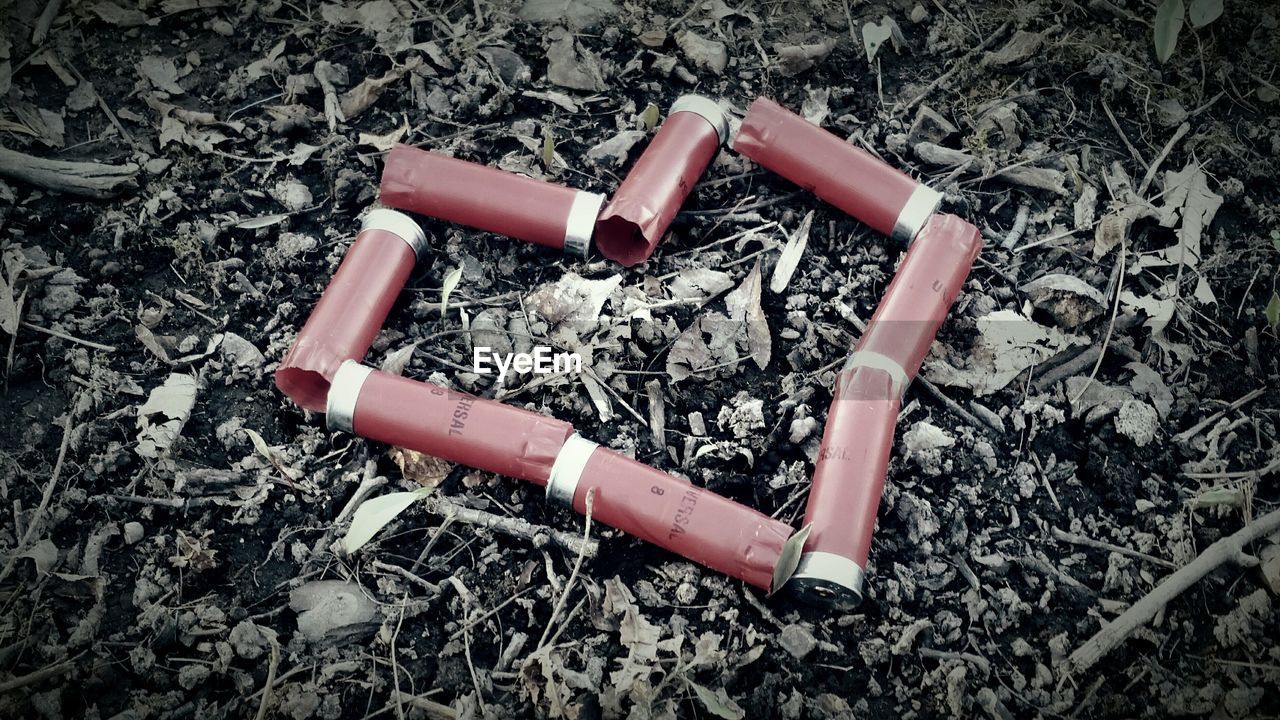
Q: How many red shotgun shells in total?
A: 8